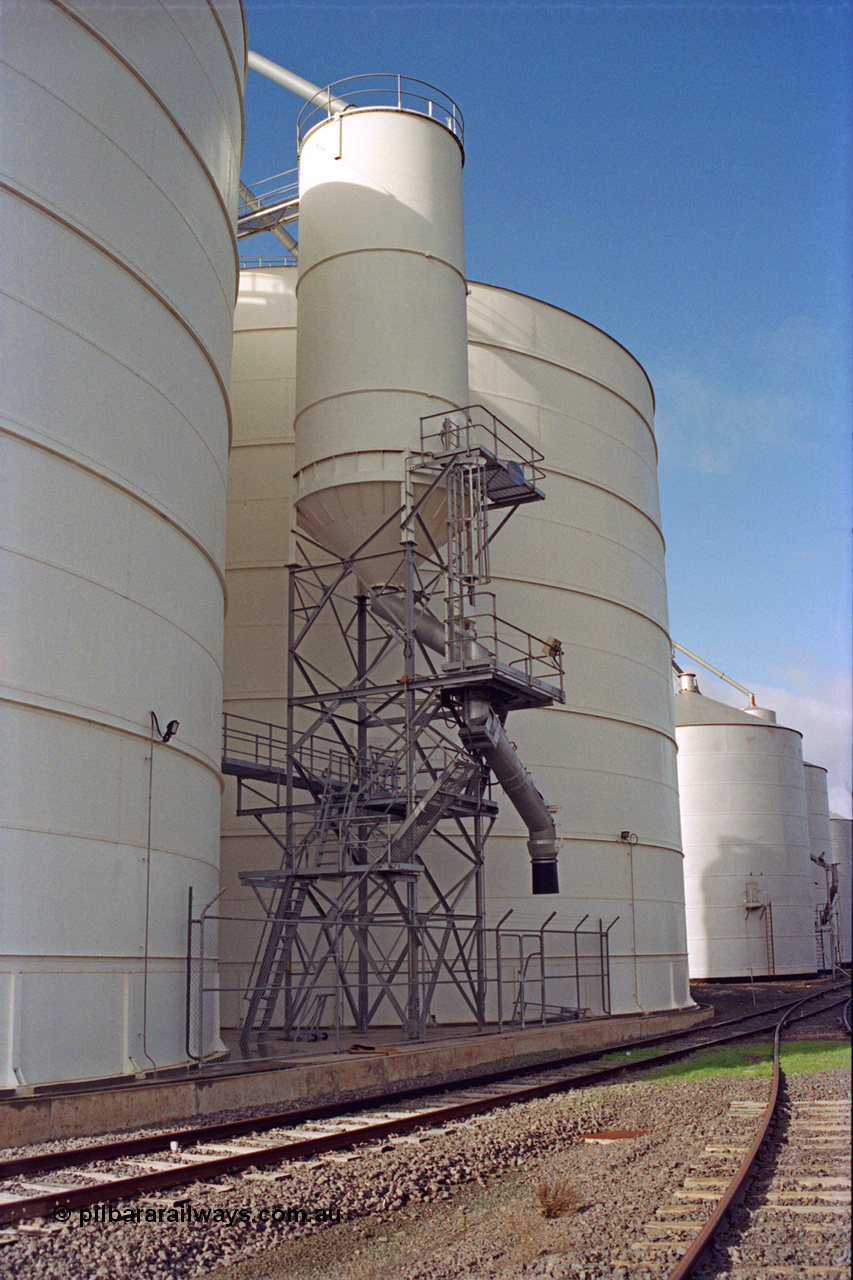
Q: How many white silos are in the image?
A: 6